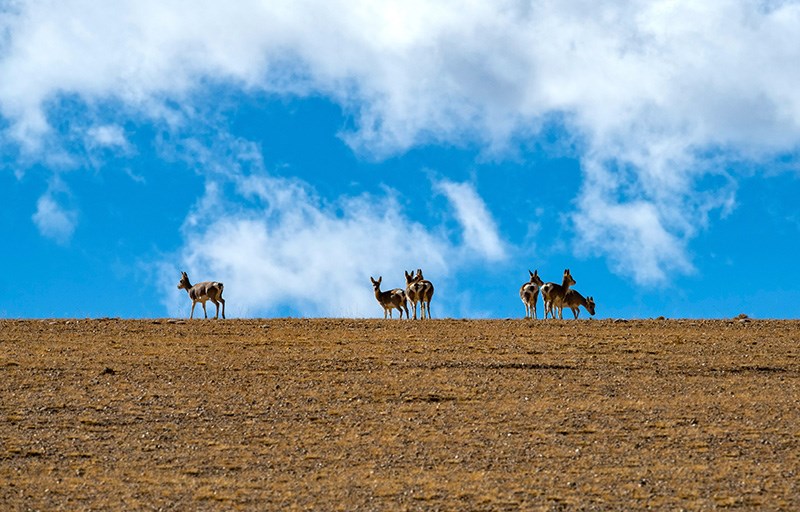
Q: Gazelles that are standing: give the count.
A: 7